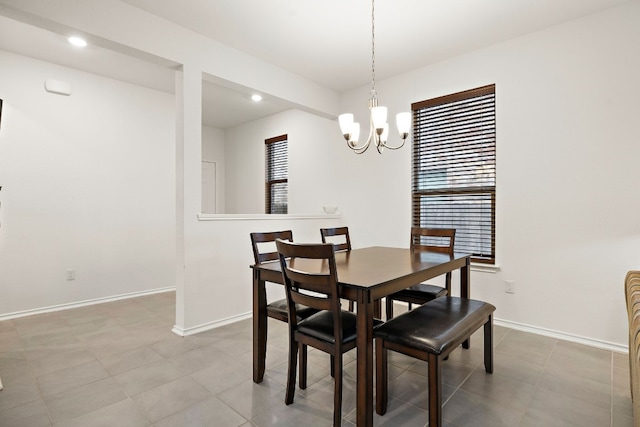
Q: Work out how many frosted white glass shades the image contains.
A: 5